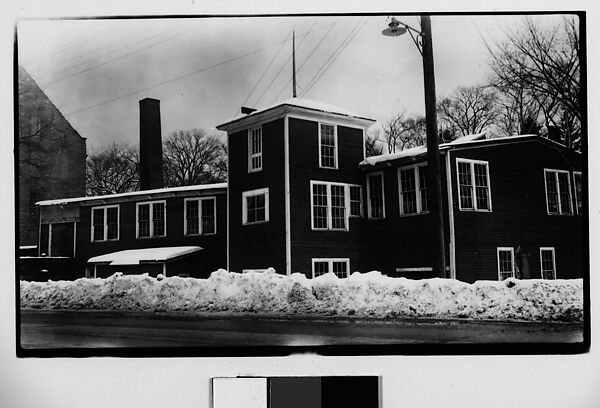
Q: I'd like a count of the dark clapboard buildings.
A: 1